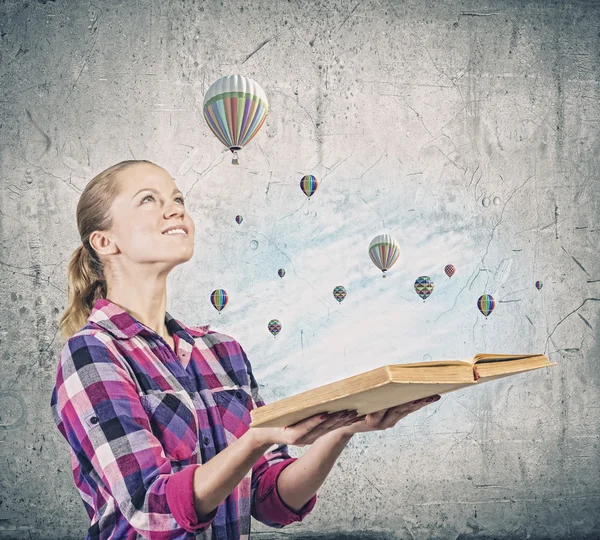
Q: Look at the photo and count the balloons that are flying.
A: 12